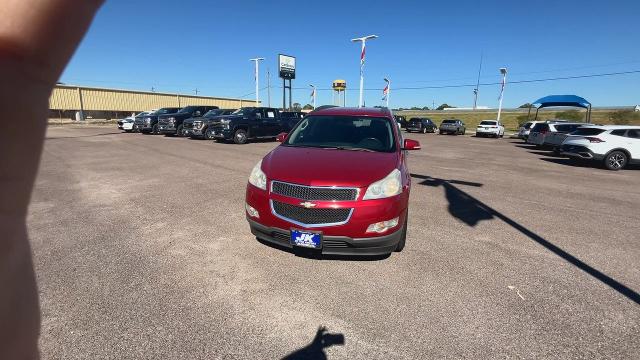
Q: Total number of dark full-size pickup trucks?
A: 4